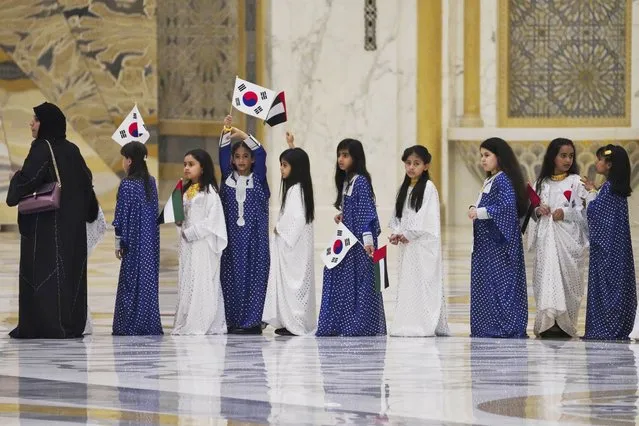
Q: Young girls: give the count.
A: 9